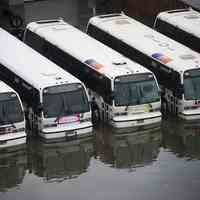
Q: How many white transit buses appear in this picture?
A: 5